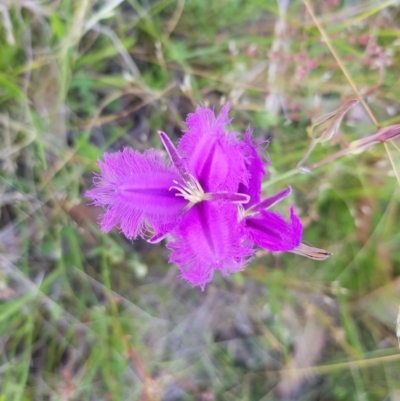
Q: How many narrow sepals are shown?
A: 4